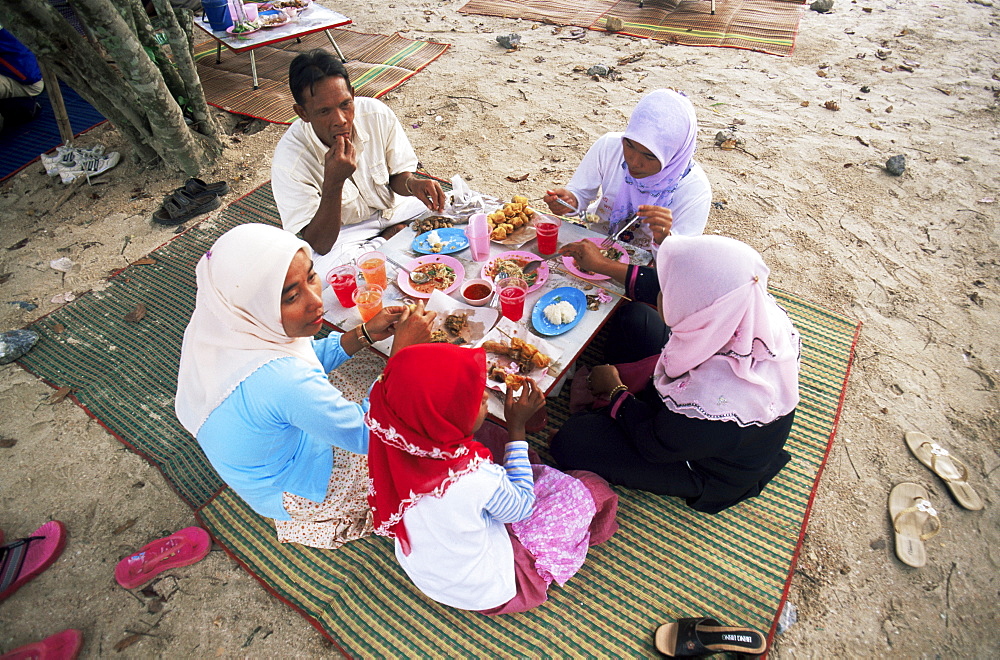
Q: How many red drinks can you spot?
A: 3